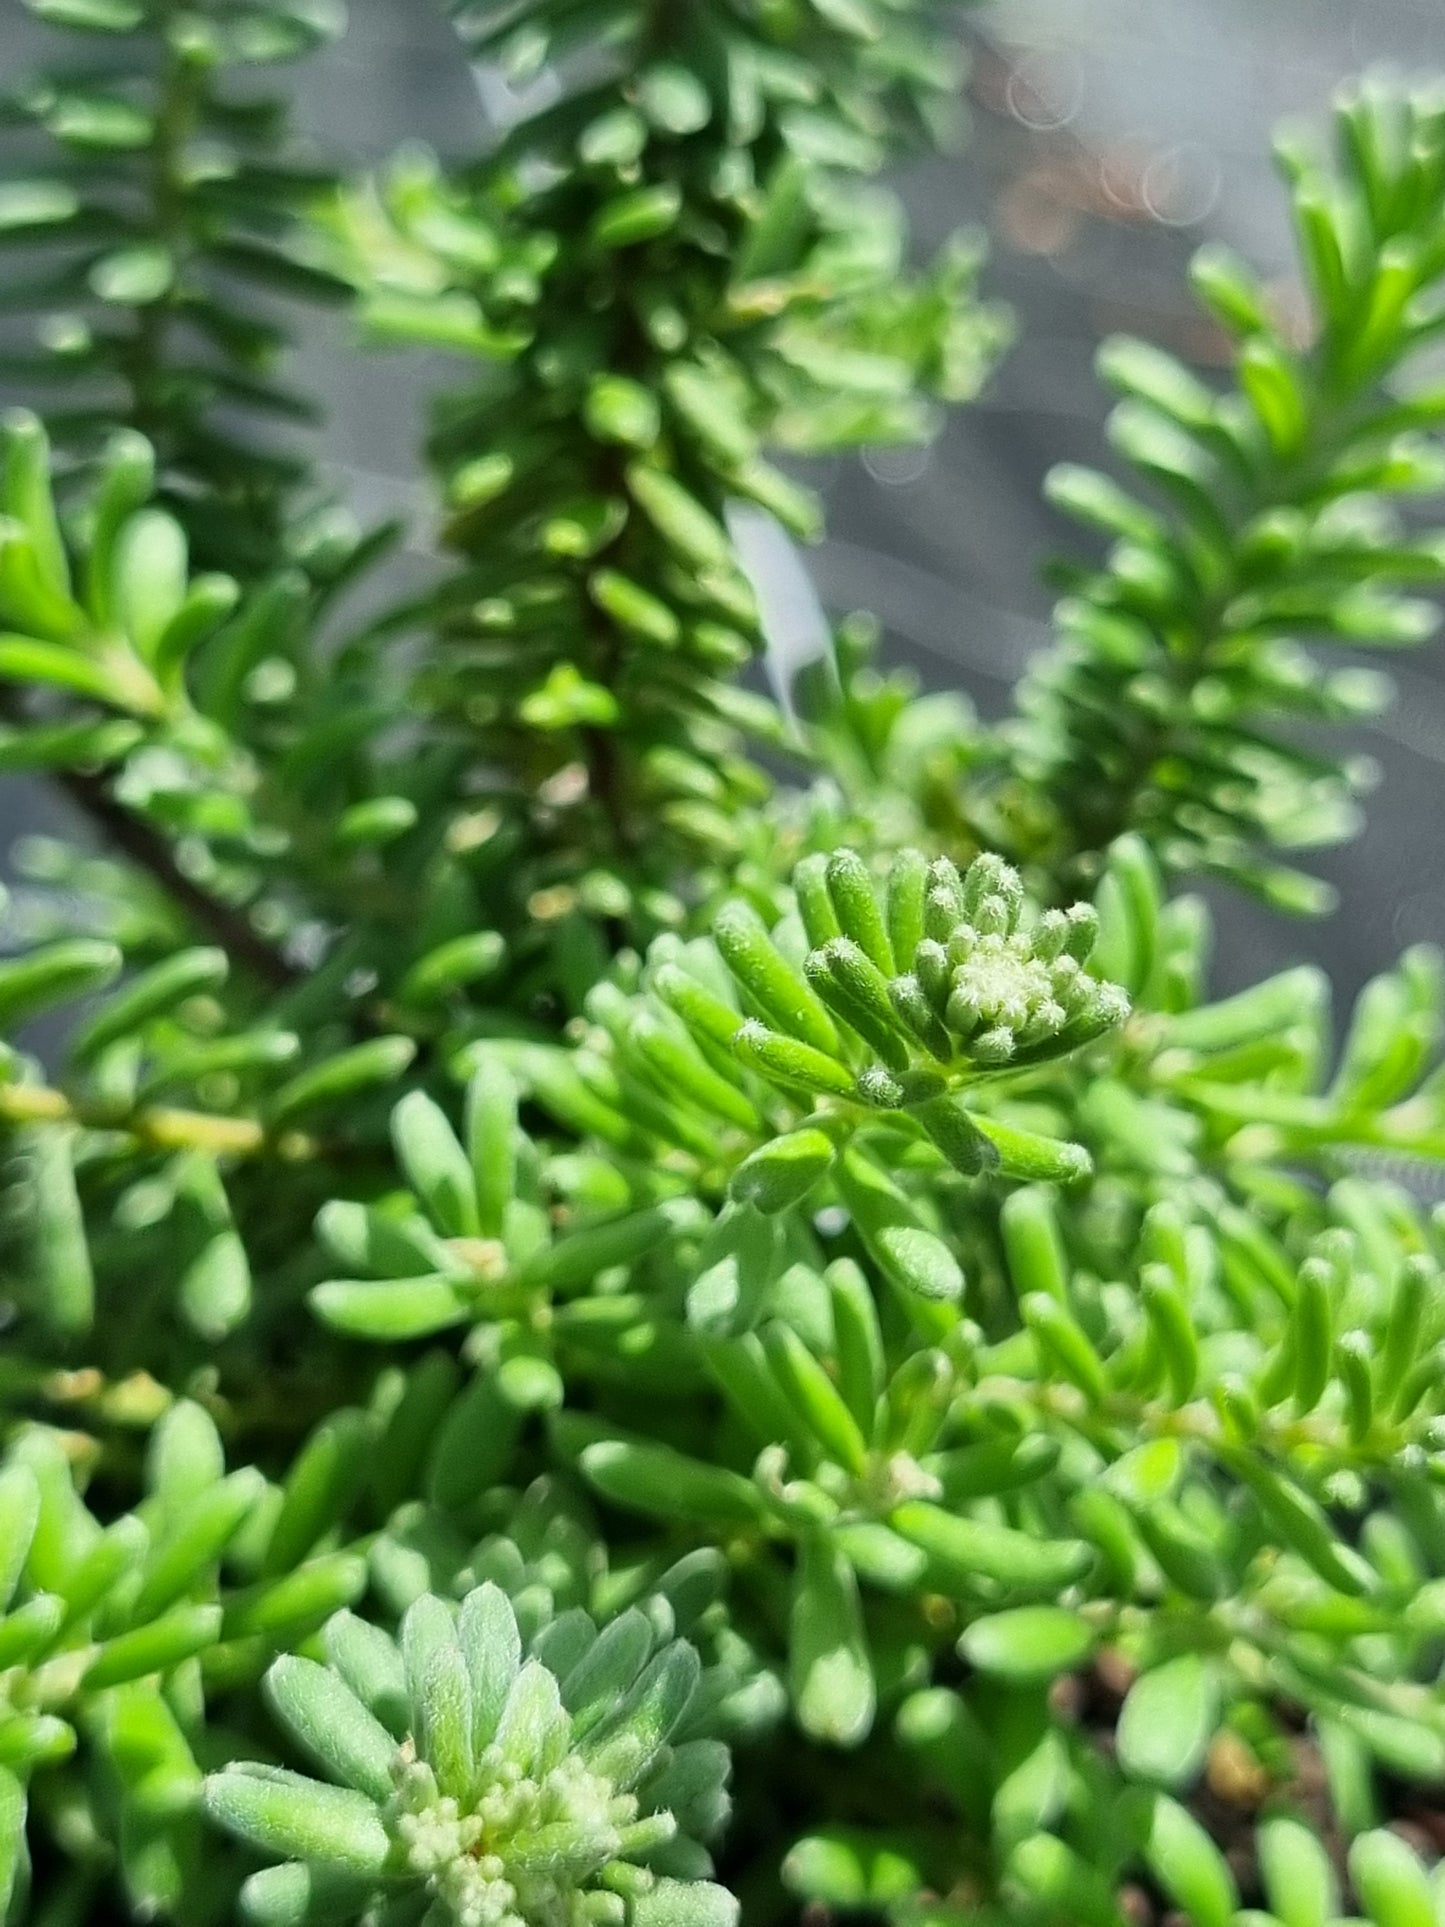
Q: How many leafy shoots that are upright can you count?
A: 3